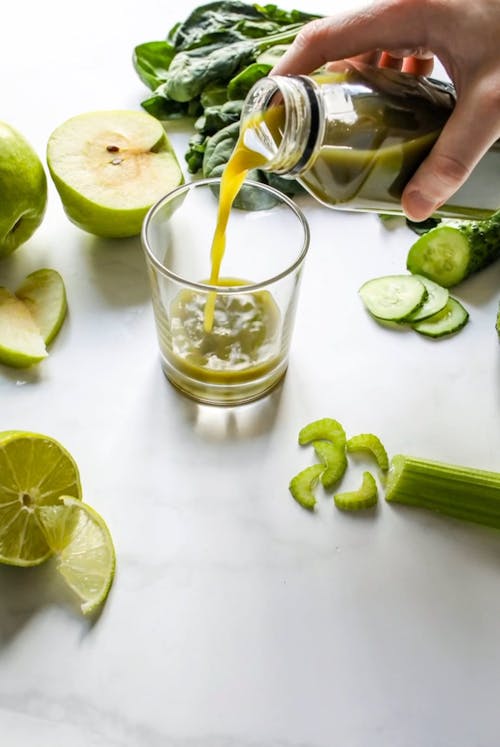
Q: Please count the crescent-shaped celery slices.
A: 5